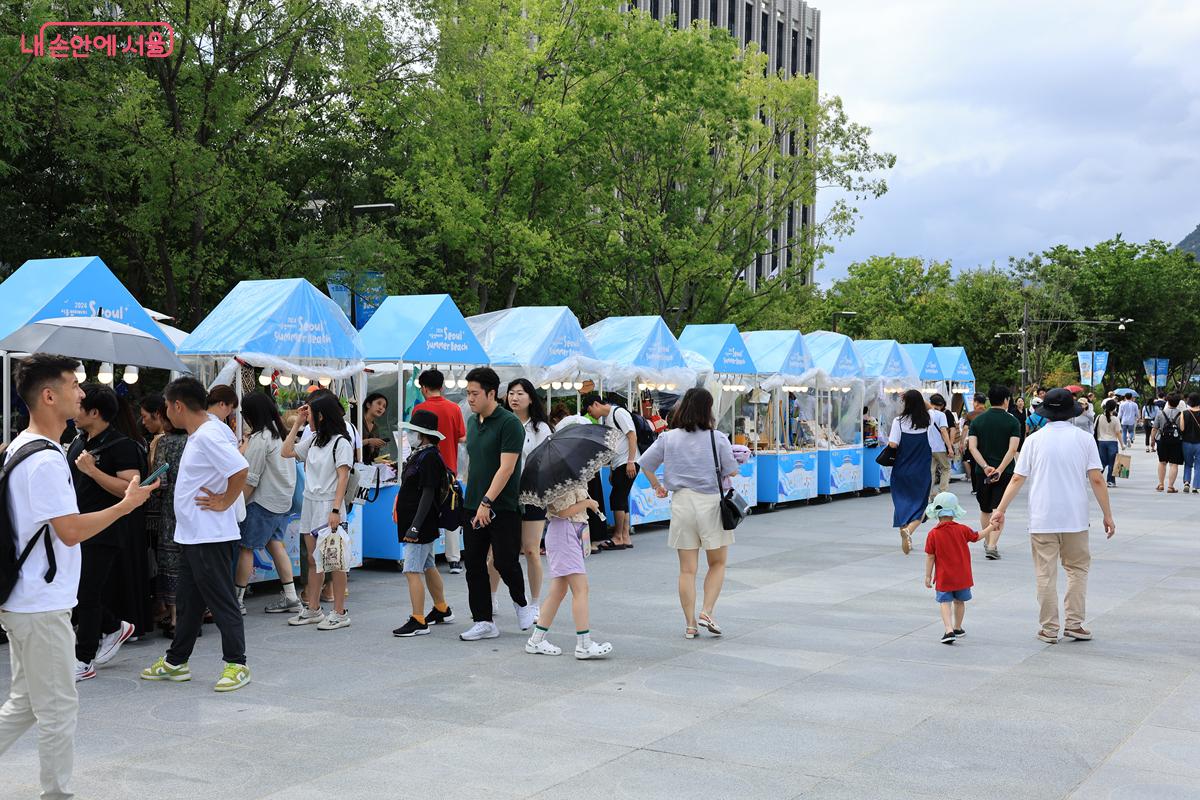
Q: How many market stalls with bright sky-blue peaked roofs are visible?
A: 11